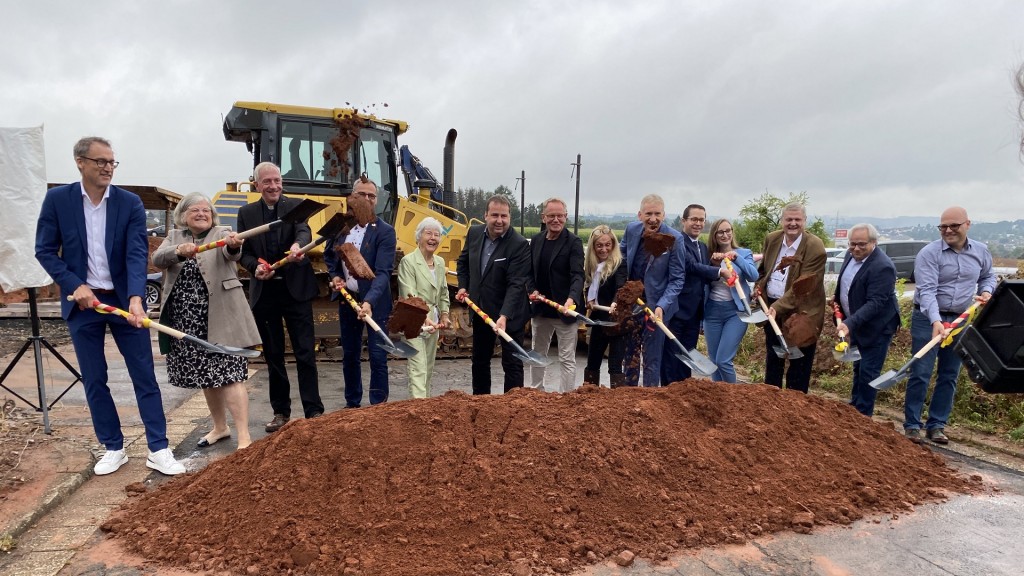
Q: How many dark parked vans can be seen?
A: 1